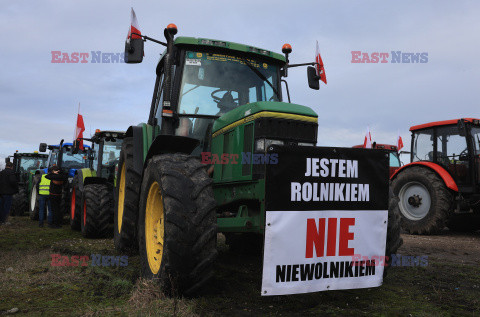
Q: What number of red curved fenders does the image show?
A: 1